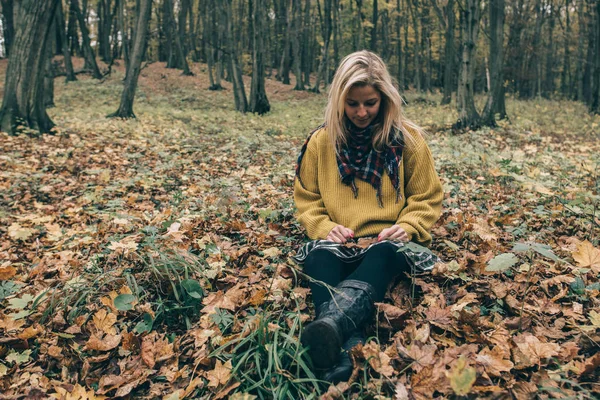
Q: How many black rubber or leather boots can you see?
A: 2